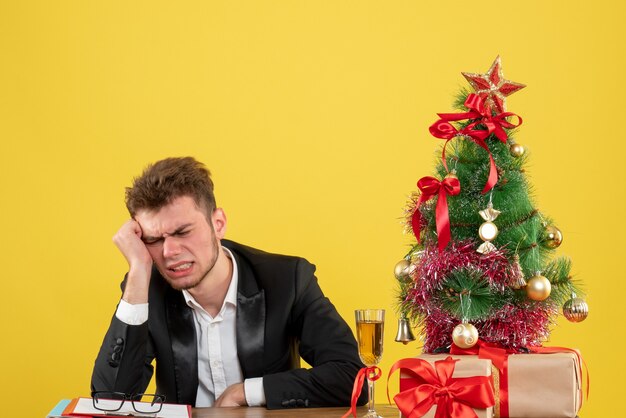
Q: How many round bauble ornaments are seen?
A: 6